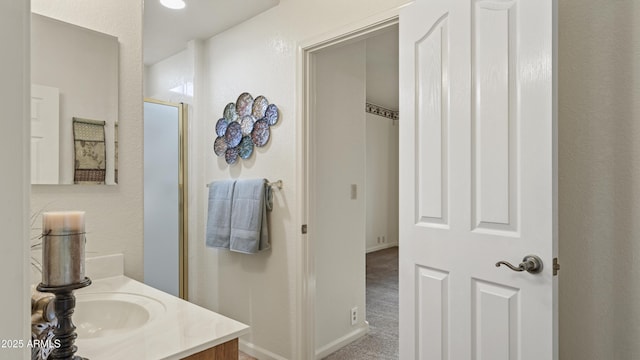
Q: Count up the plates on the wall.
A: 11